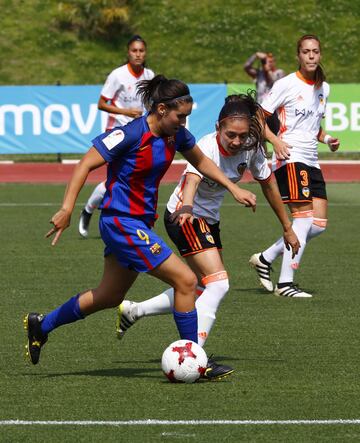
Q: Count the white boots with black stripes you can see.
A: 3